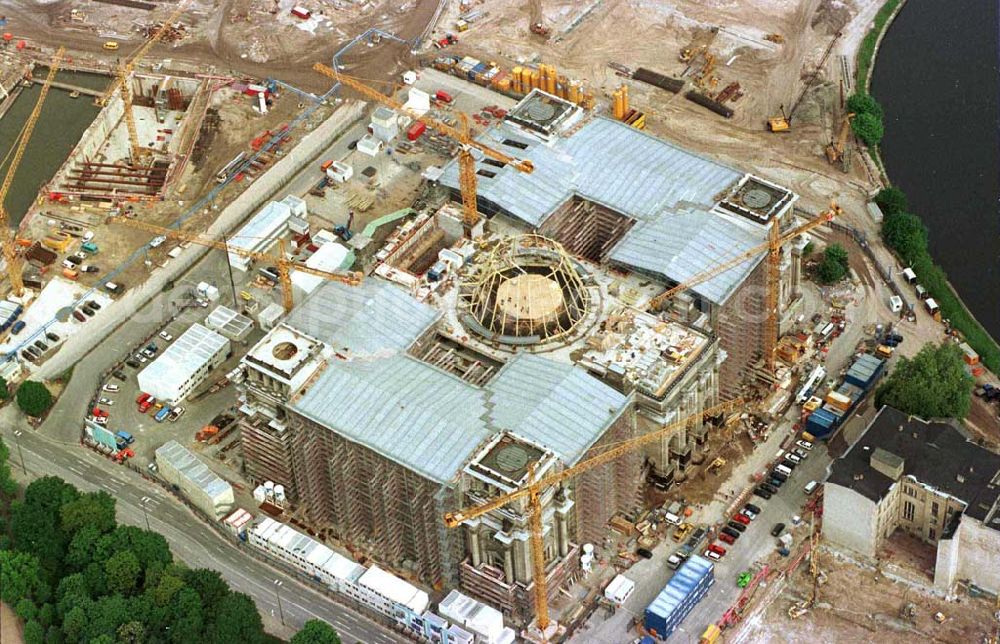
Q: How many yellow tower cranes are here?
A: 6